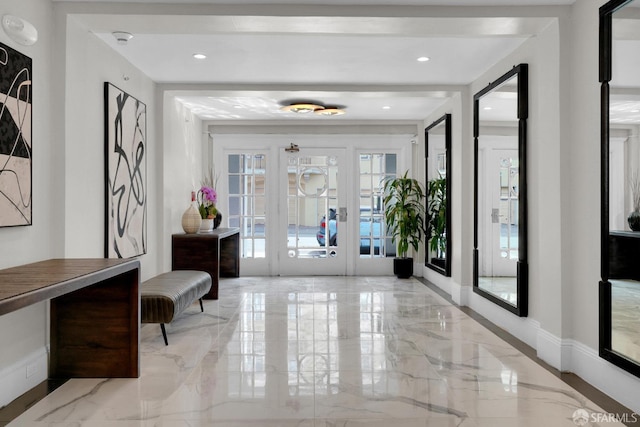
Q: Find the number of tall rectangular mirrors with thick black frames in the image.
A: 3